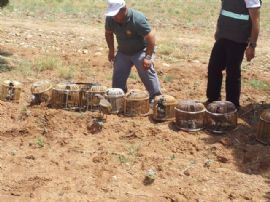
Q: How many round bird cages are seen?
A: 10